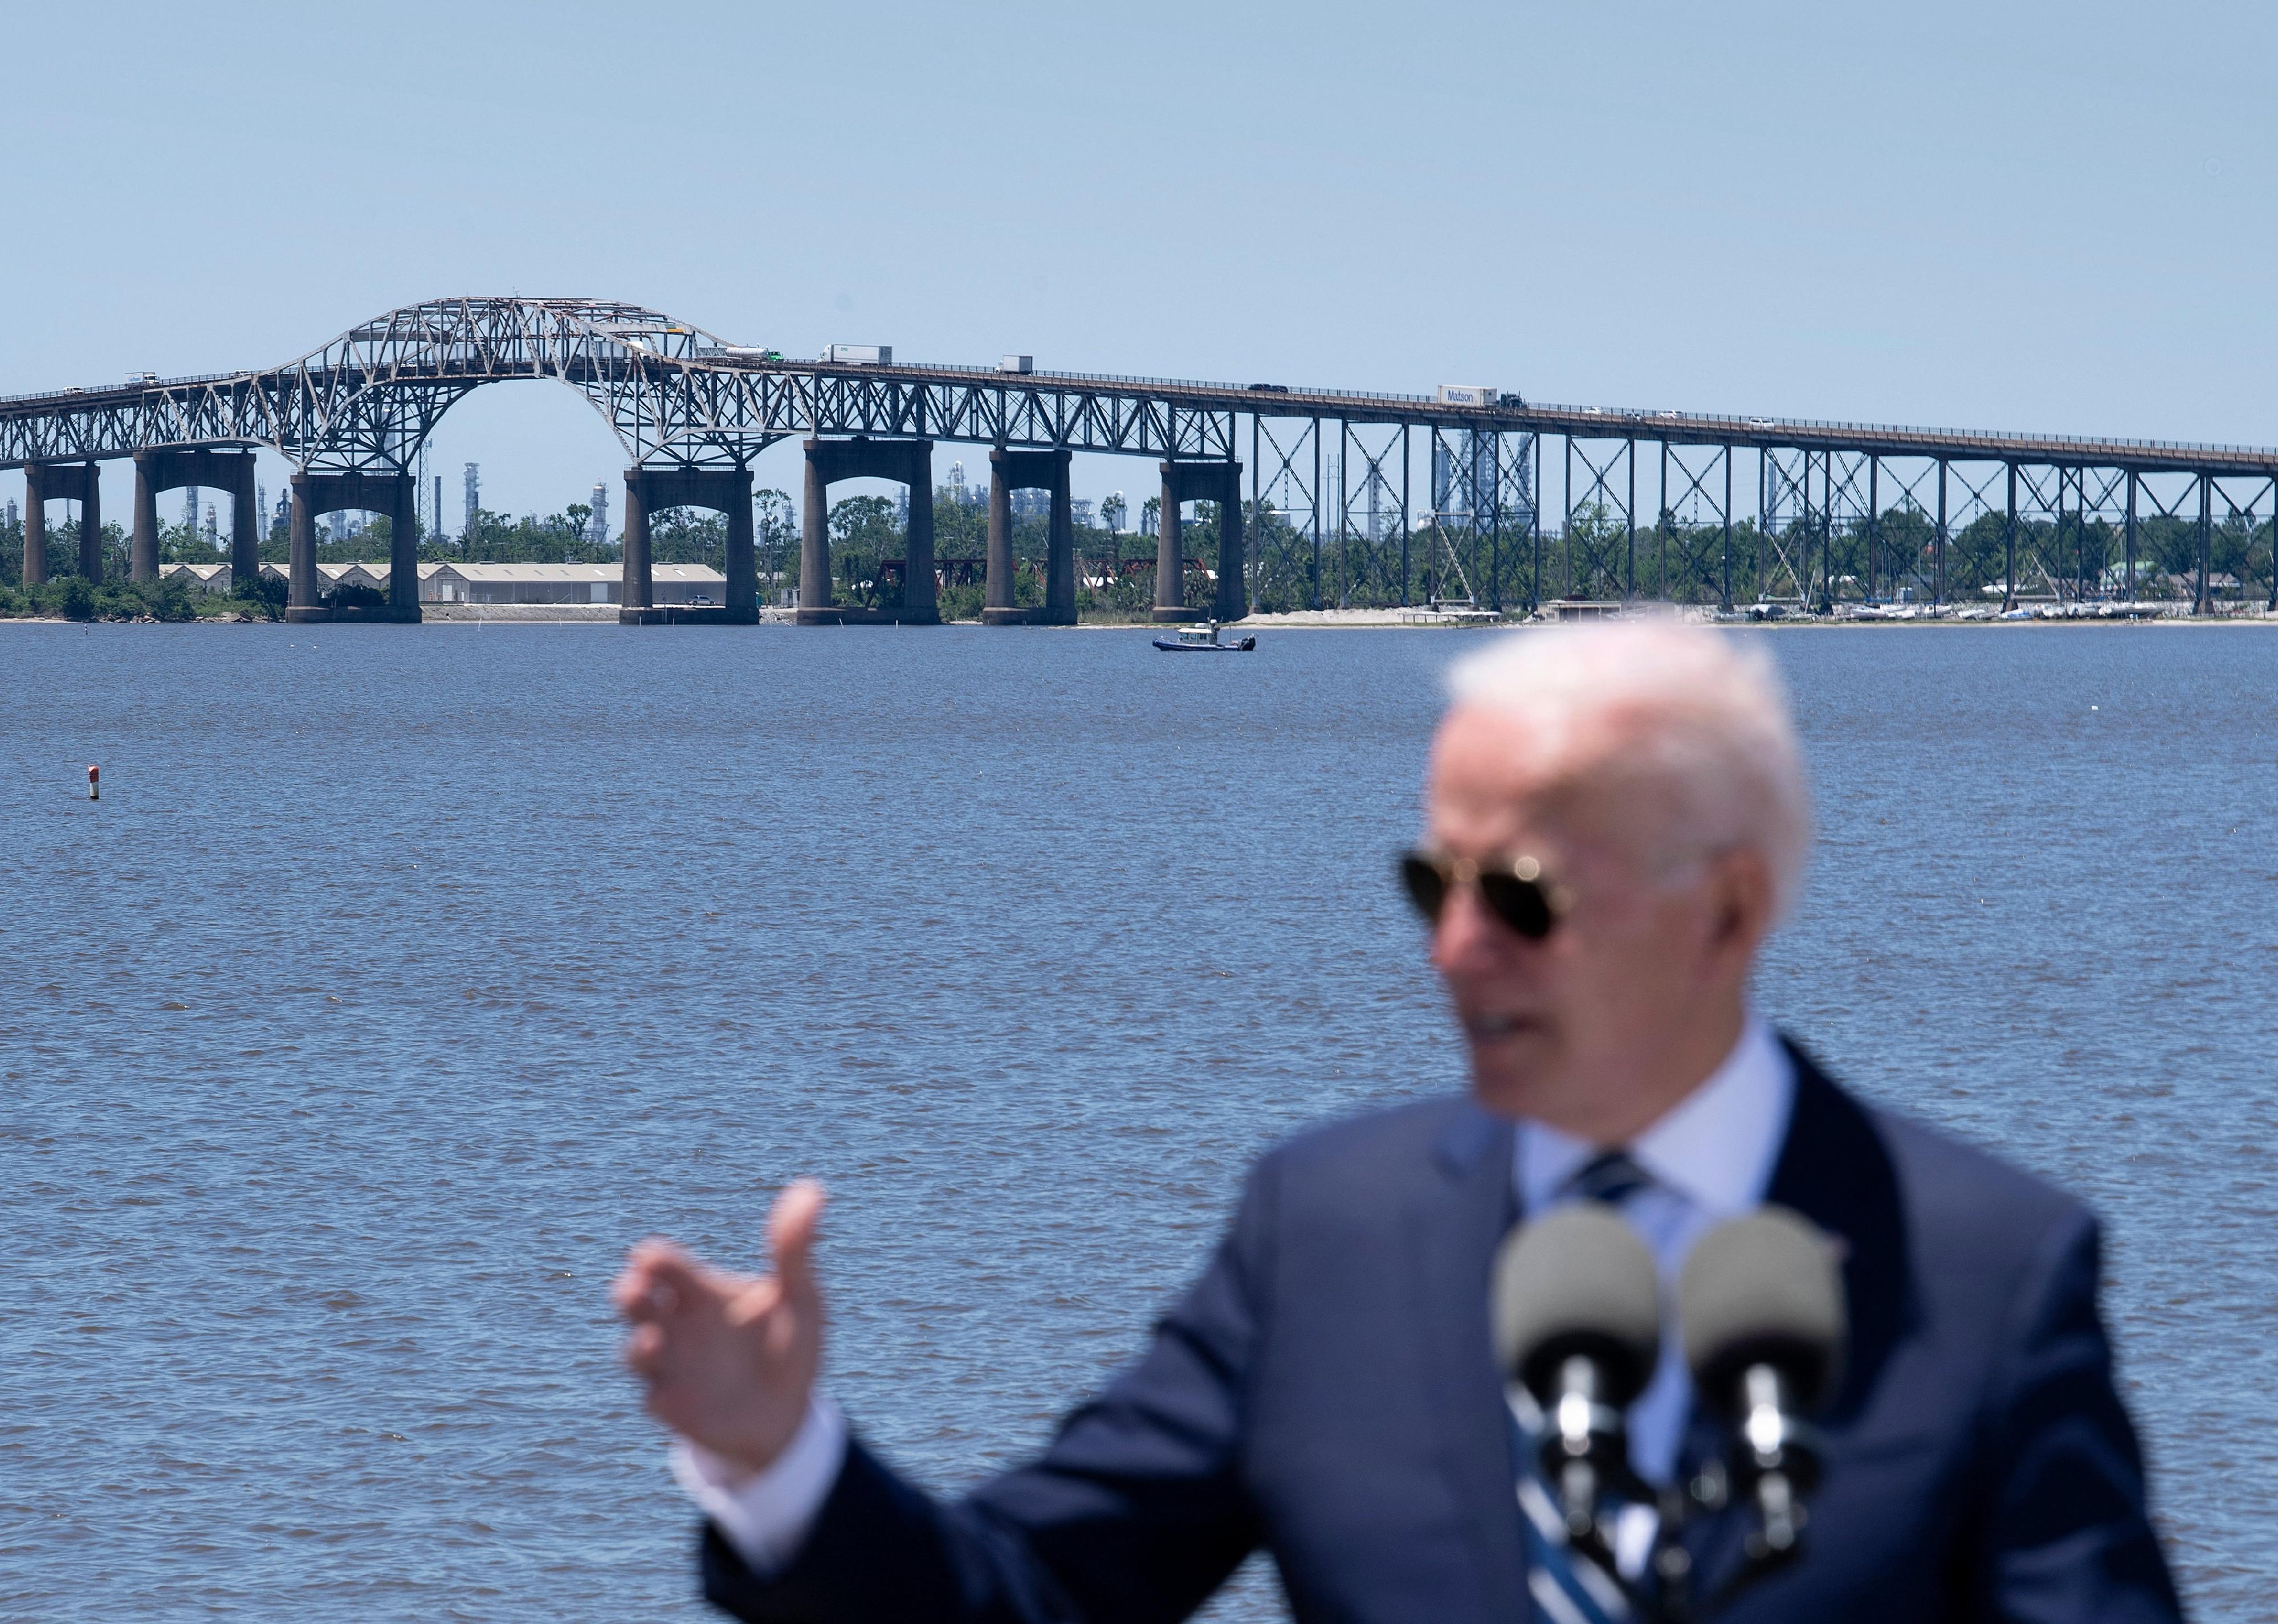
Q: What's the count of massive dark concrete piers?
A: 7